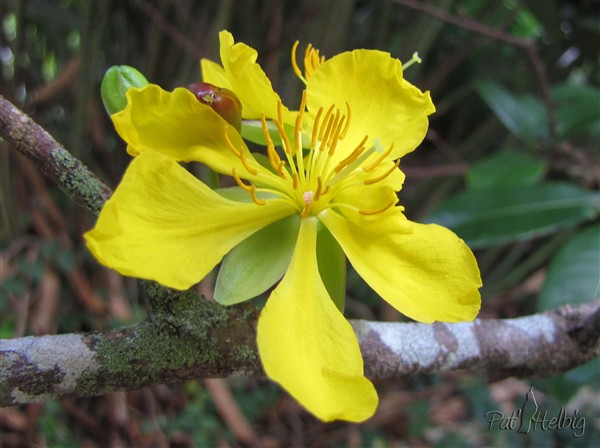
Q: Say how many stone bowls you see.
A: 0